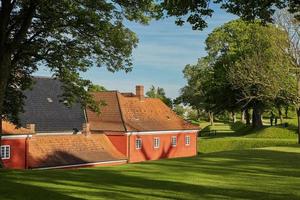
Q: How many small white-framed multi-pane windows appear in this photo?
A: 5